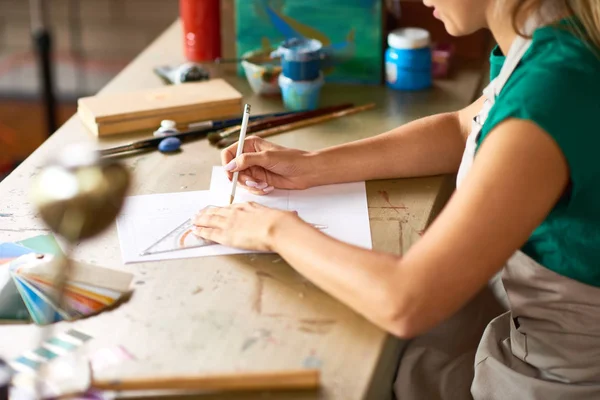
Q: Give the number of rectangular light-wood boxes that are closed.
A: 1